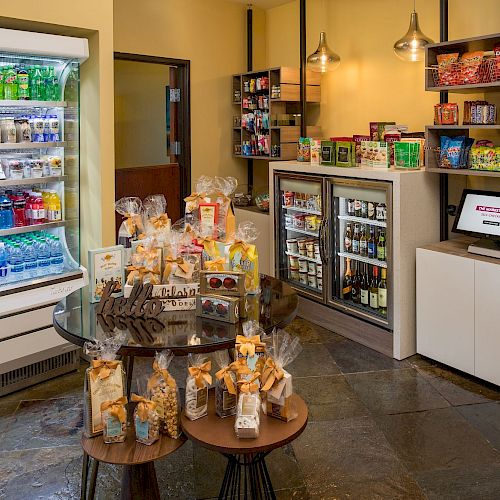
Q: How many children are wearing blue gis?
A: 0